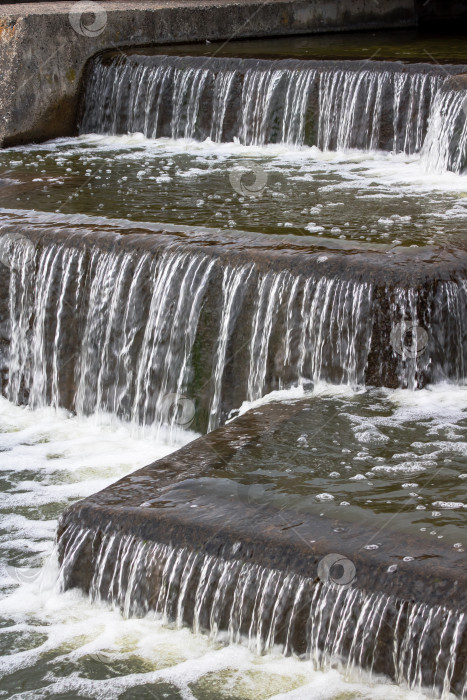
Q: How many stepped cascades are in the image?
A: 3